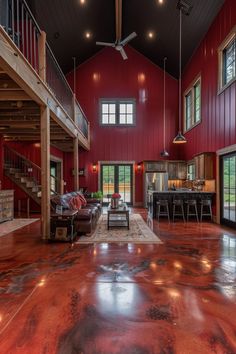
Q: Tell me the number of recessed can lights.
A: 4